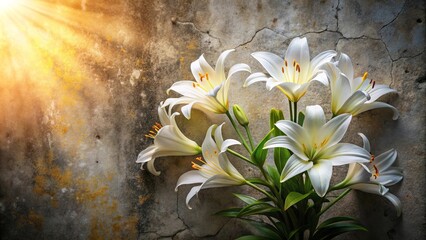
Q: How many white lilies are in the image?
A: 7